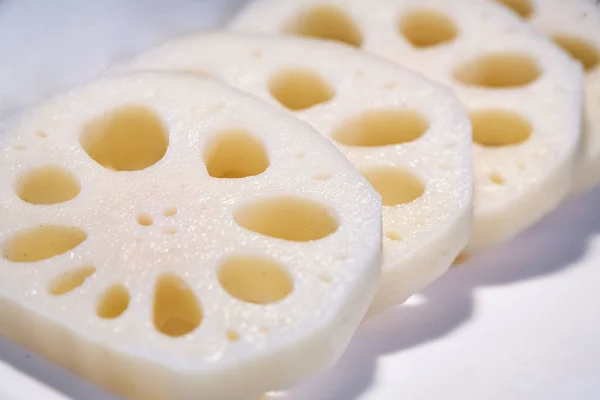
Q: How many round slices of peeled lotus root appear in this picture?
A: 4